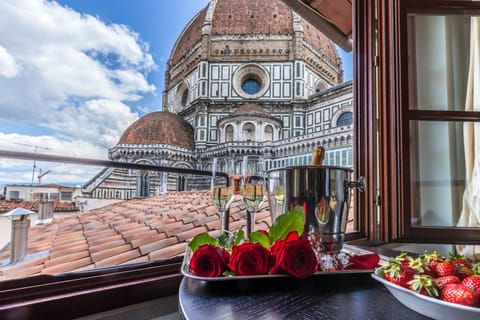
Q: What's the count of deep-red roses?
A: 3